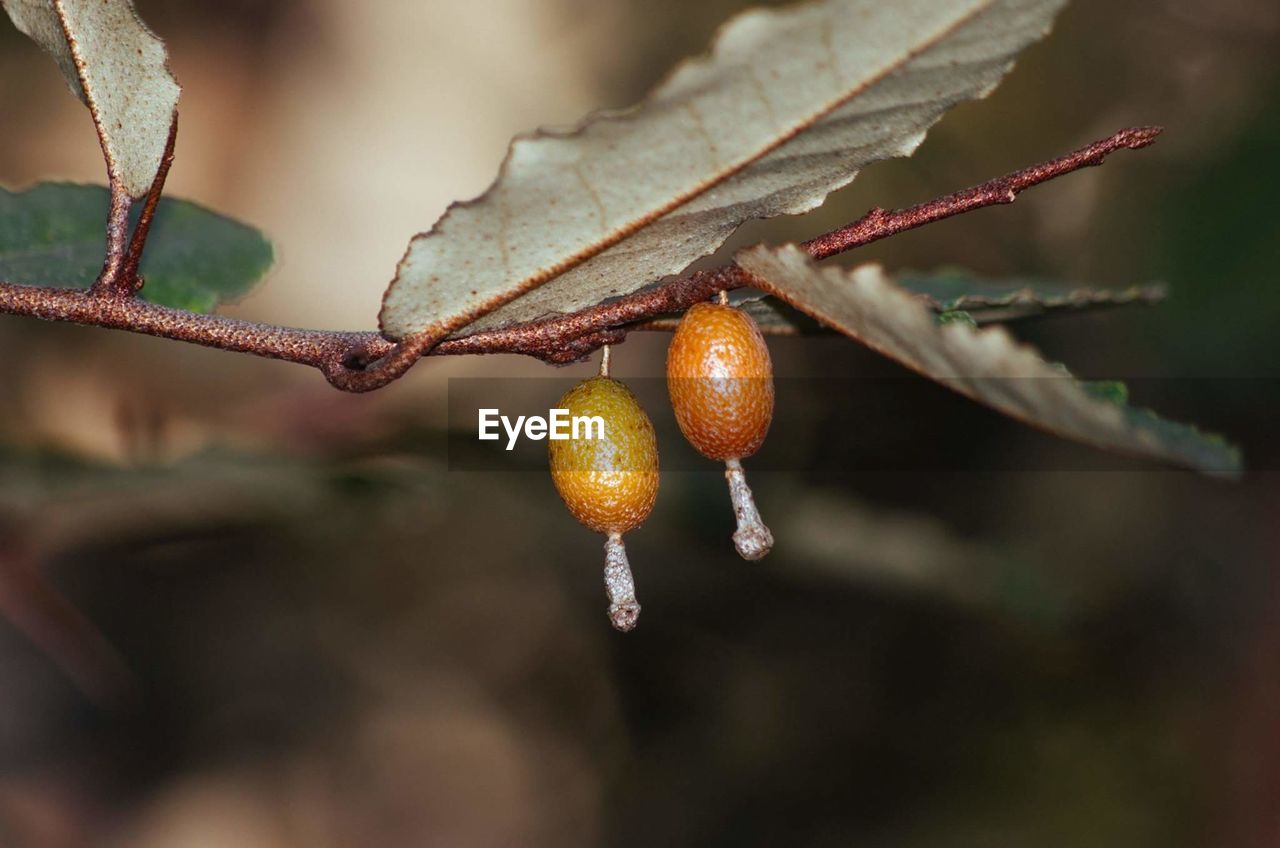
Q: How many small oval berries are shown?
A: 2